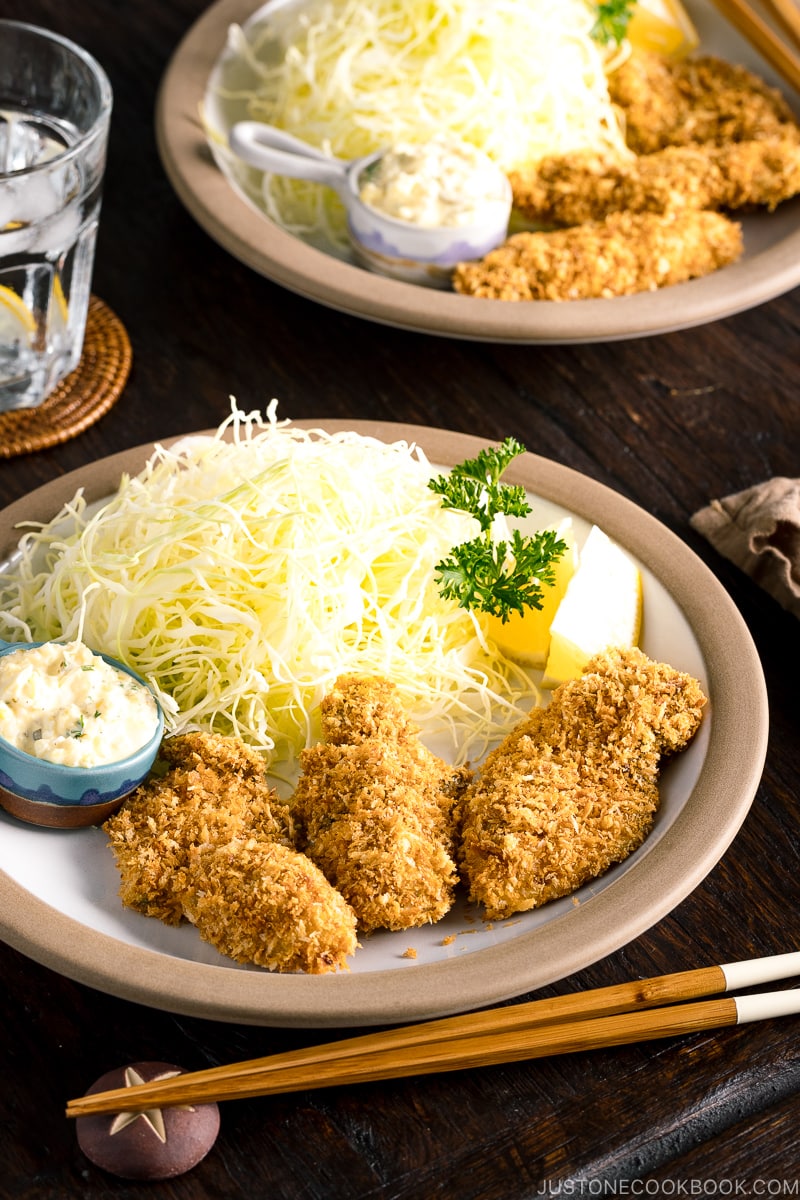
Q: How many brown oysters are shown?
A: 6